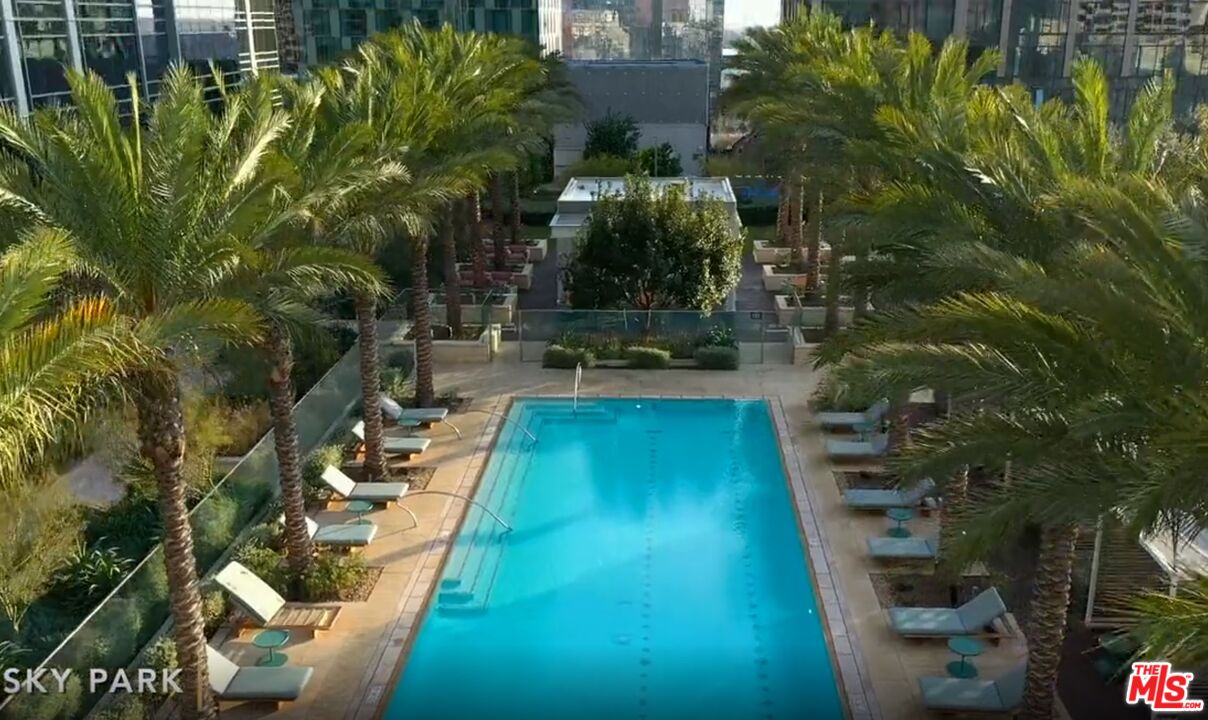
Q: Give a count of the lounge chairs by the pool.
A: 12